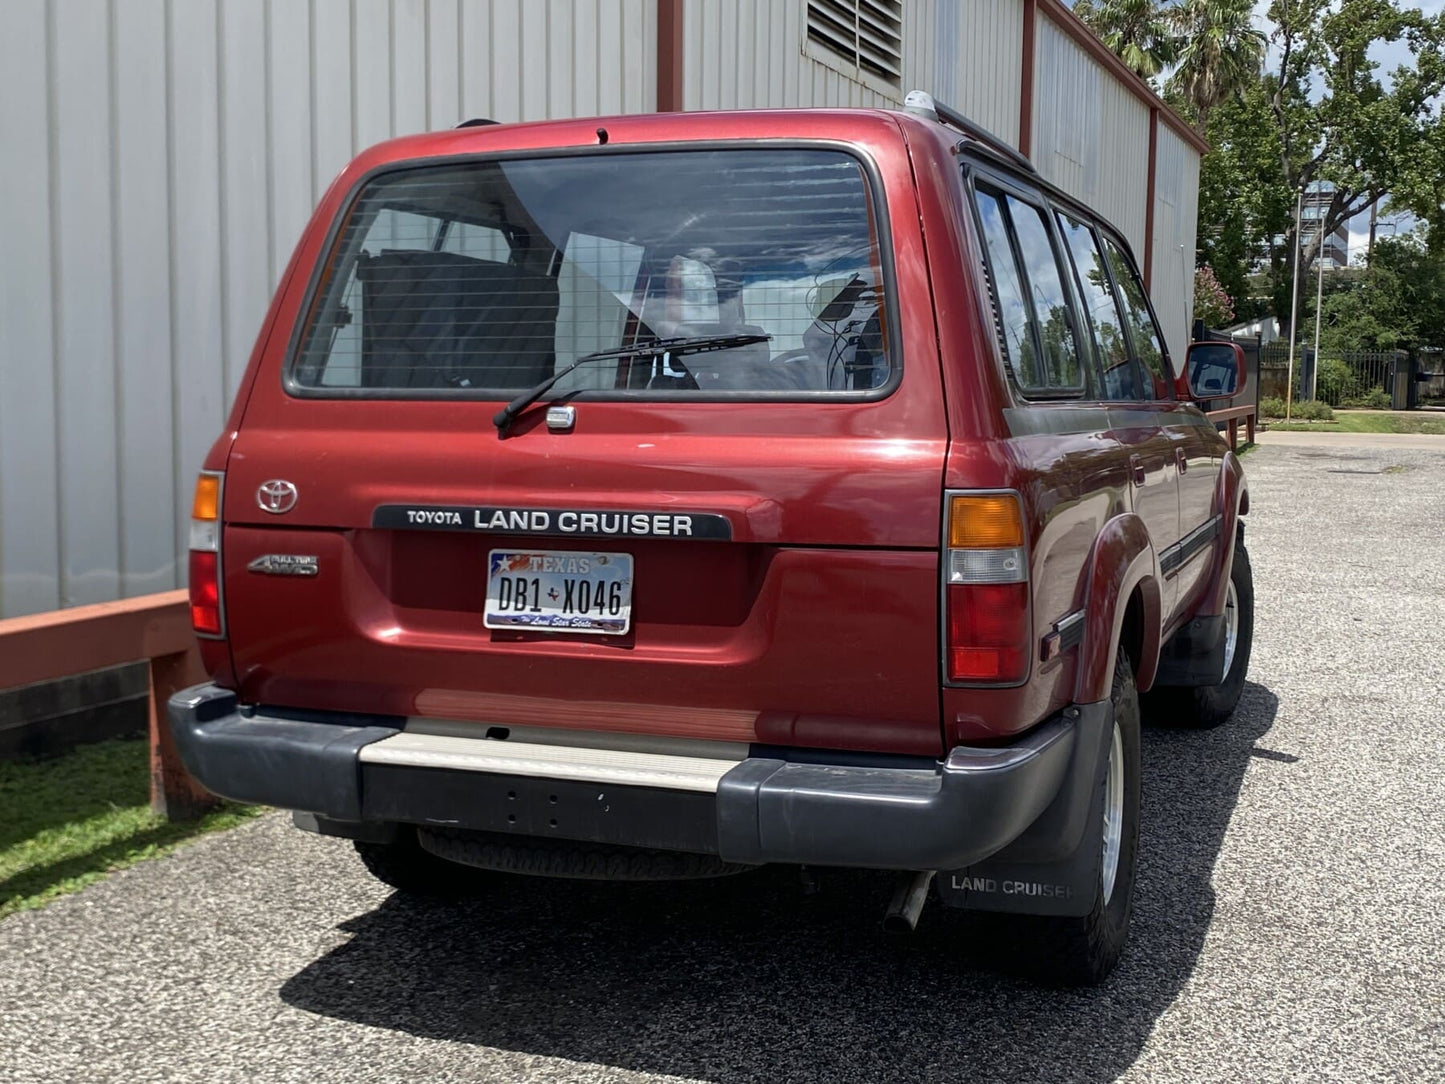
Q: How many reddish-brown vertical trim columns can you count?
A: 3